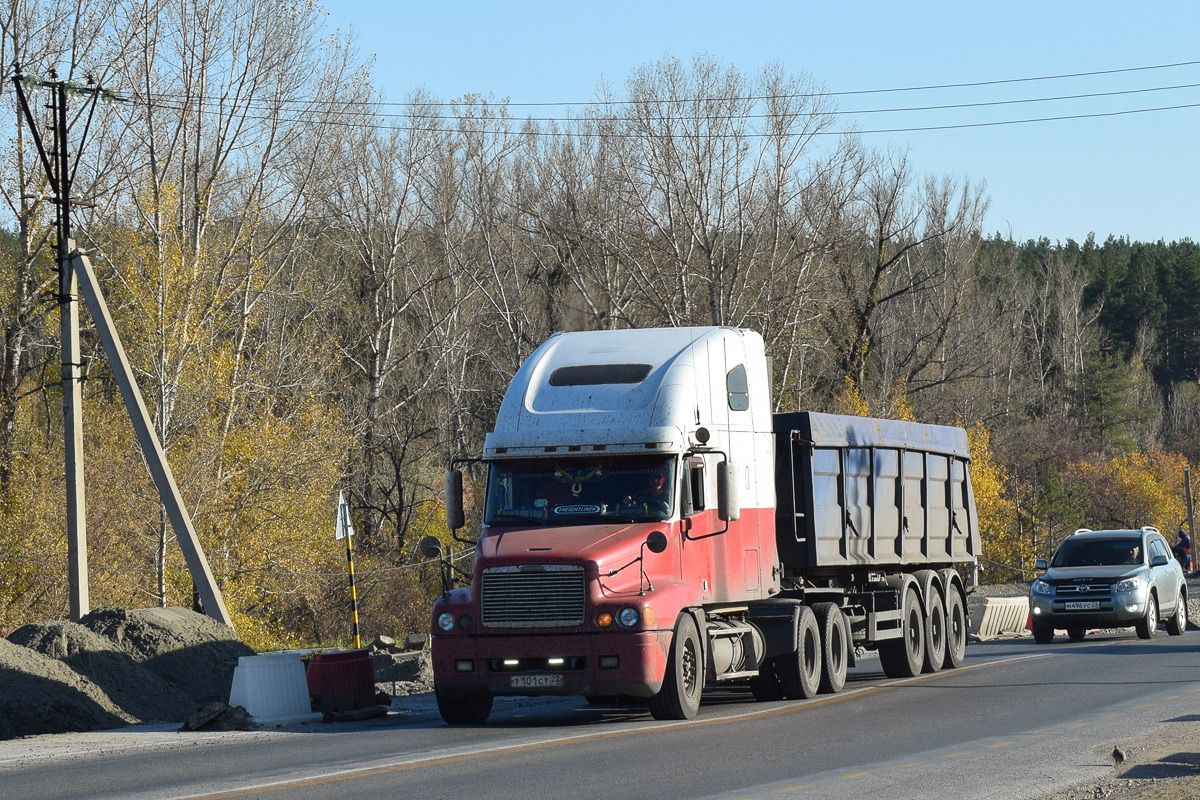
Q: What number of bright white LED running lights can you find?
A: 2